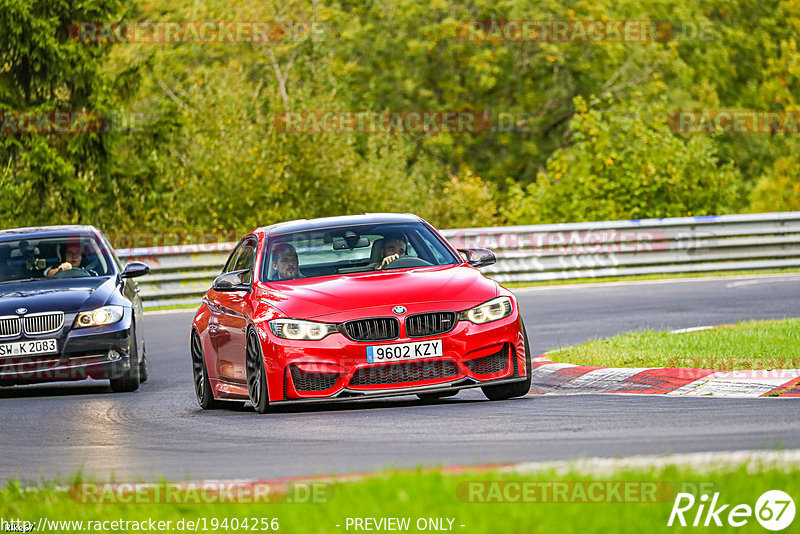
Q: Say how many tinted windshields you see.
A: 0